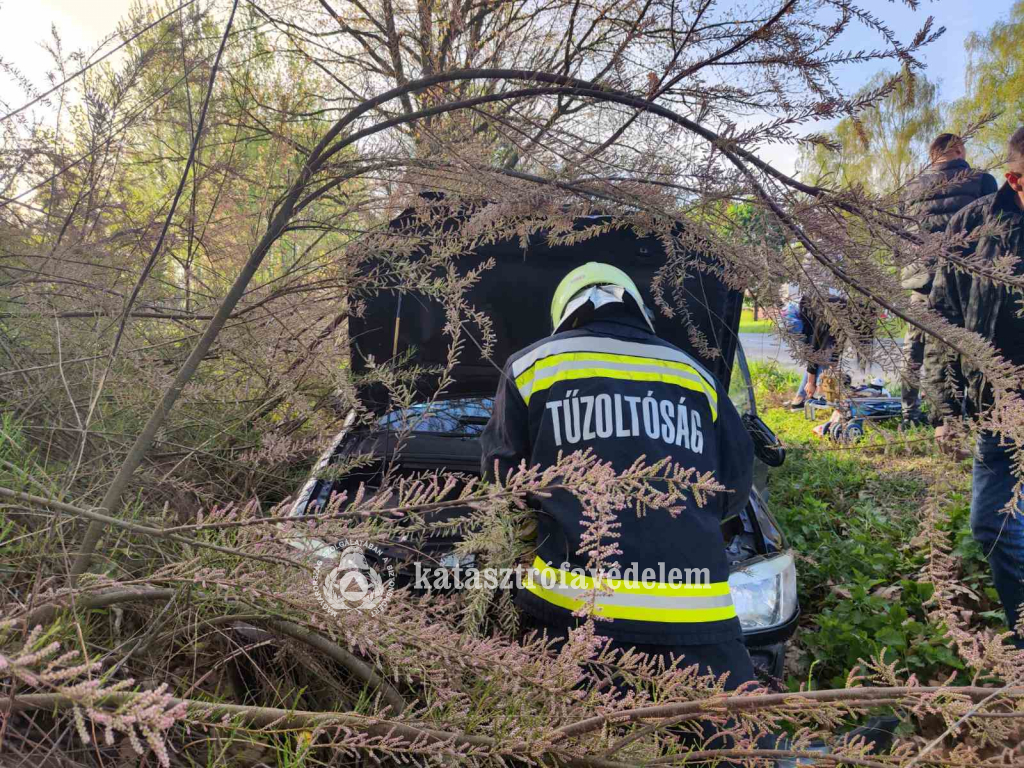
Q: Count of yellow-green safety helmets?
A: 1